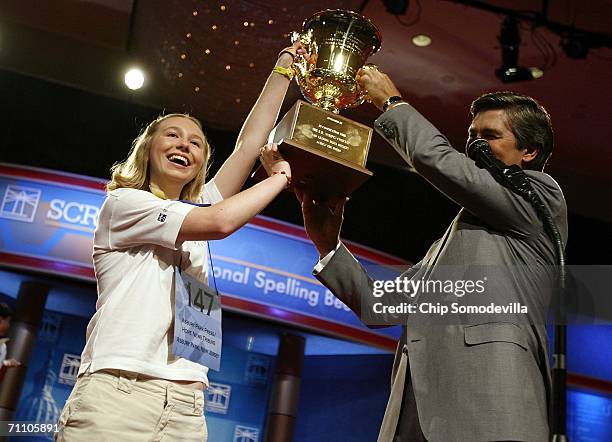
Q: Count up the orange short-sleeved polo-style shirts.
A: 0